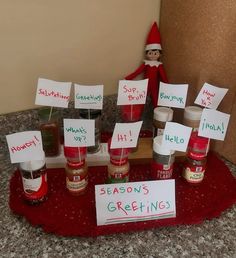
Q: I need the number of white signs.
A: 11